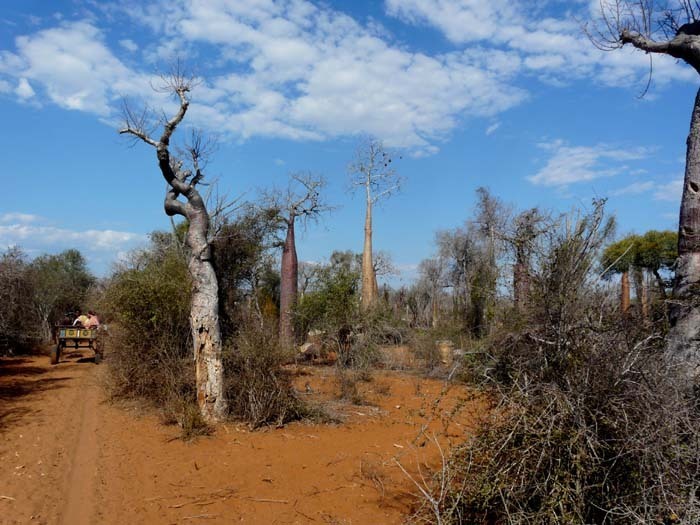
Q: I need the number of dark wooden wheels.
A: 2